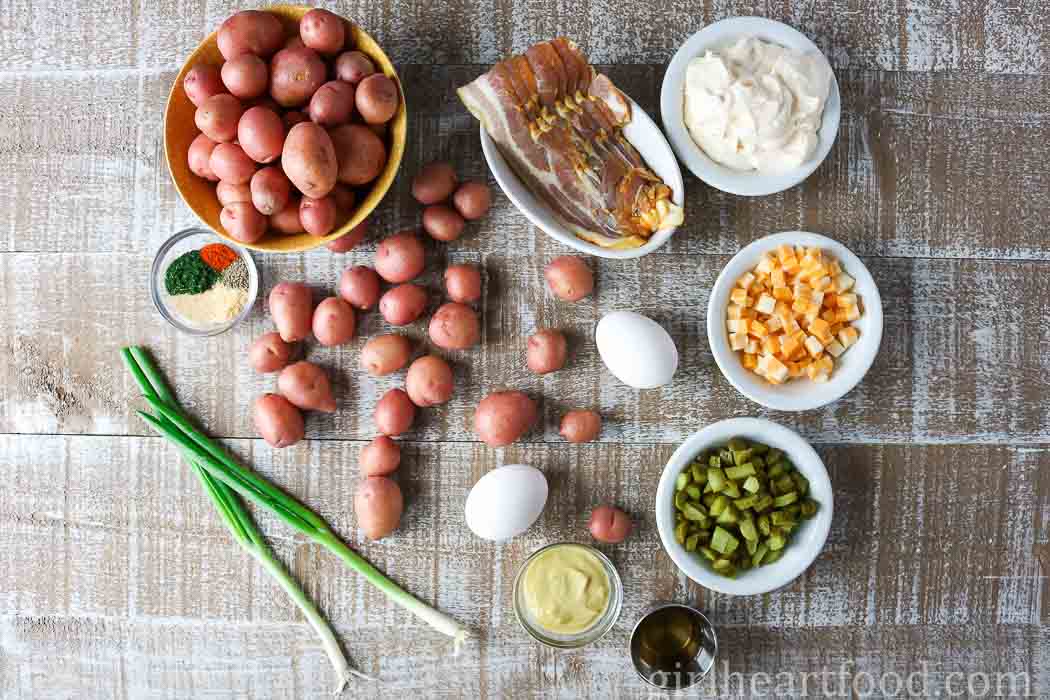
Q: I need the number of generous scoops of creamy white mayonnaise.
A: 1